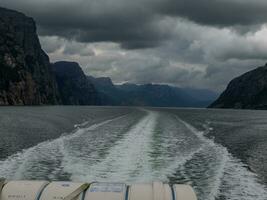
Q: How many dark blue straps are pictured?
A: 4